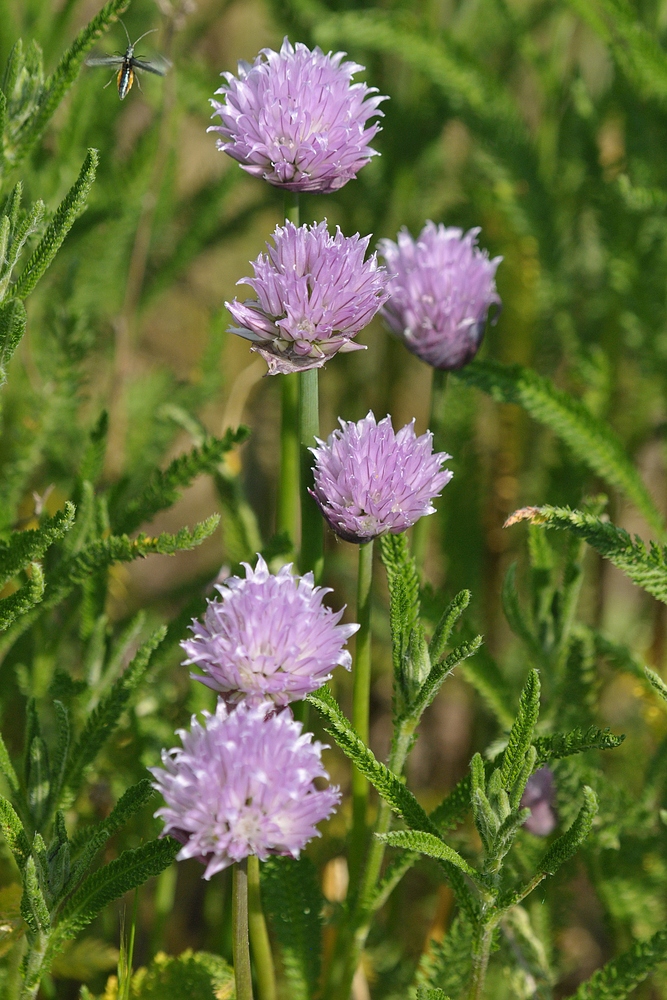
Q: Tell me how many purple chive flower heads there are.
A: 6